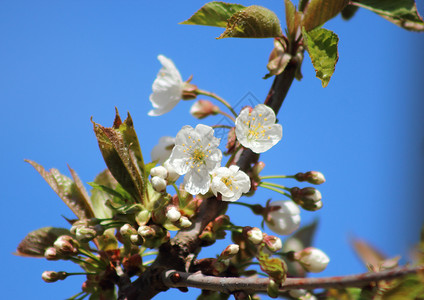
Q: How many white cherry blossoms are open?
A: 4